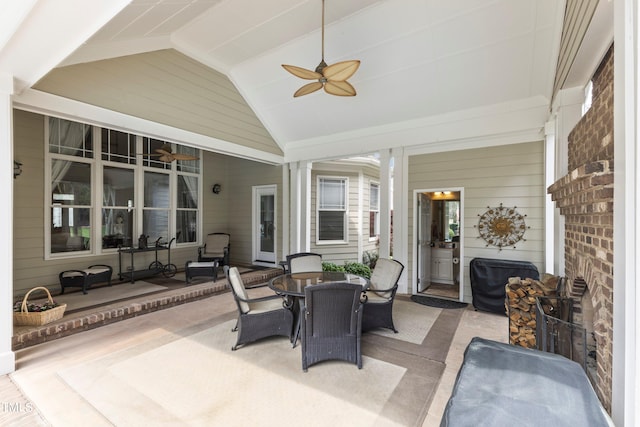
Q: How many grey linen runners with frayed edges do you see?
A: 0